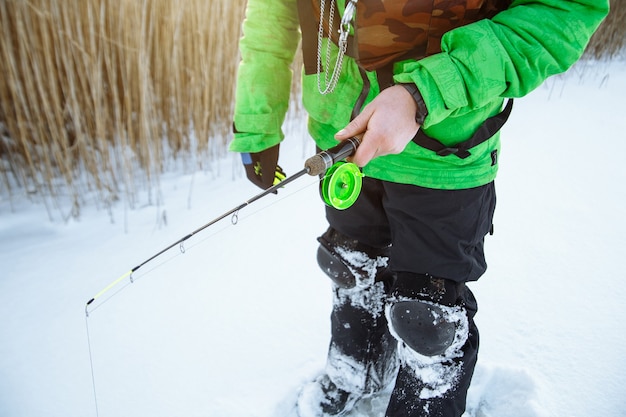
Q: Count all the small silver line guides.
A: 4